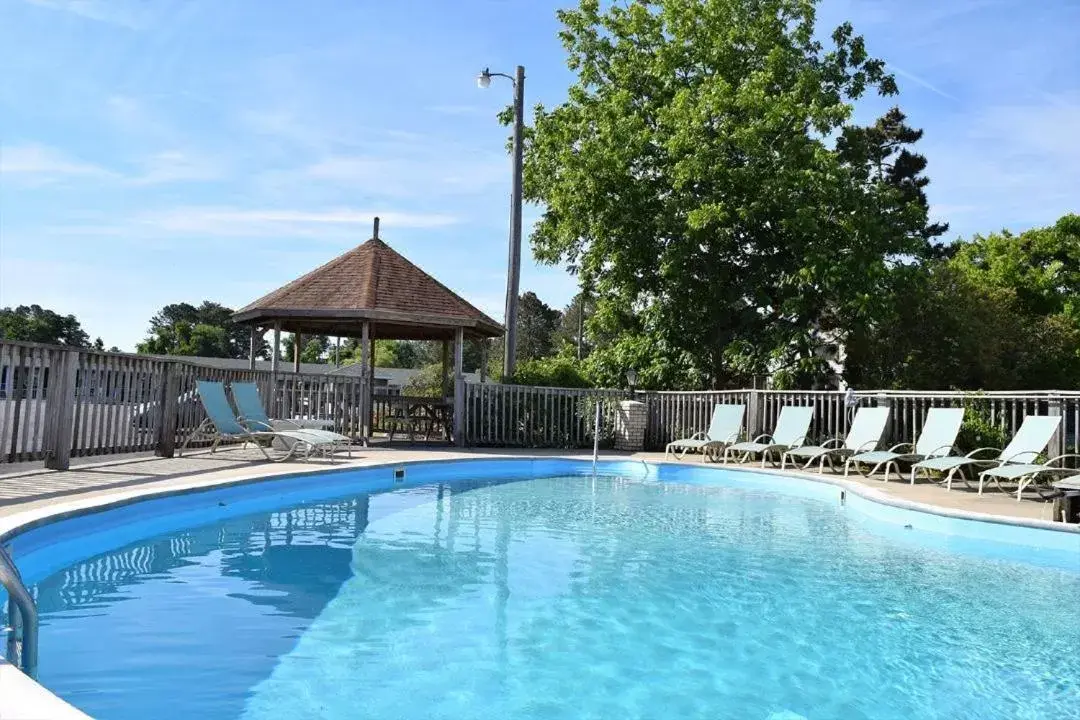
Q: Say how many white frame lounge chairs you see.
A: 8